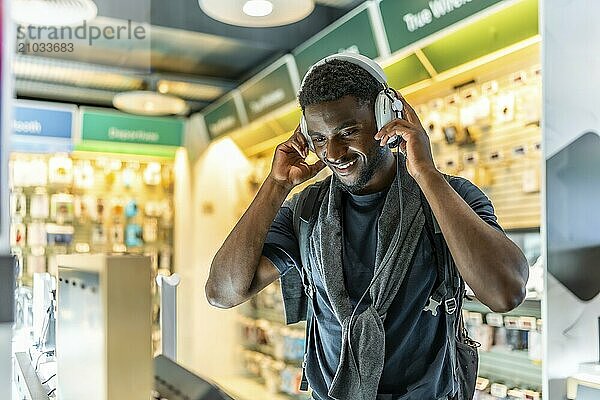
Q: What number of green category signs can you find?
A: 5